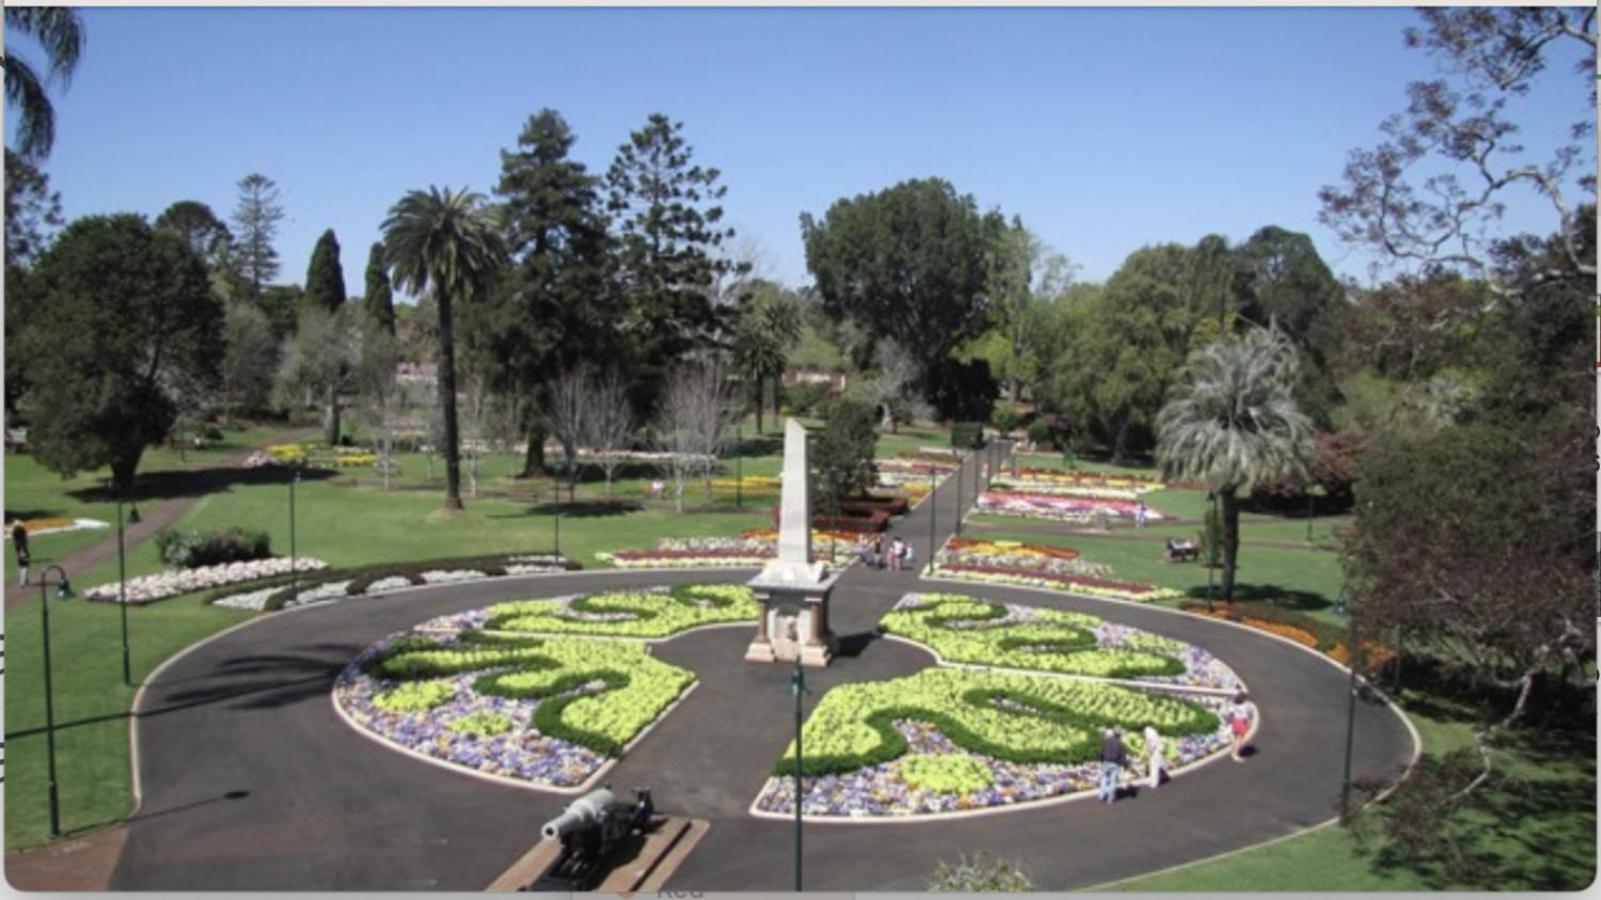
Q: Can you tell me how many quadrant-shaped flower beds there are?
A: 4